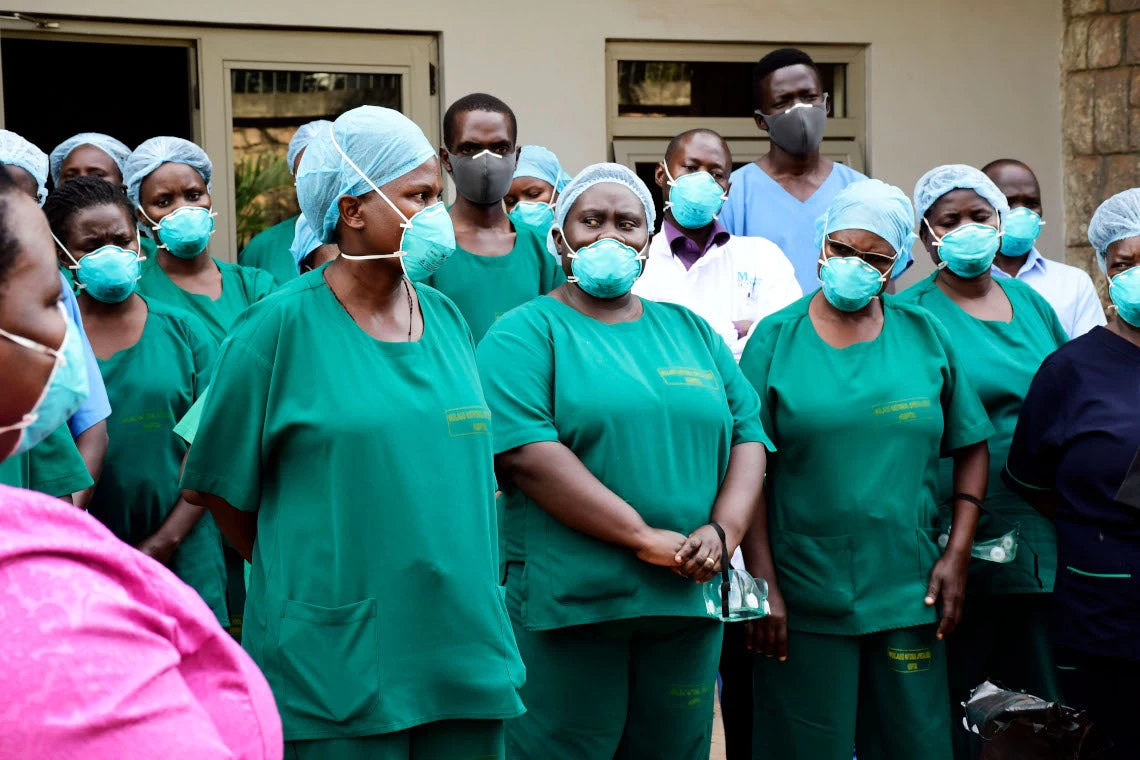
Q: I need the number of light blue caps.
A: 11